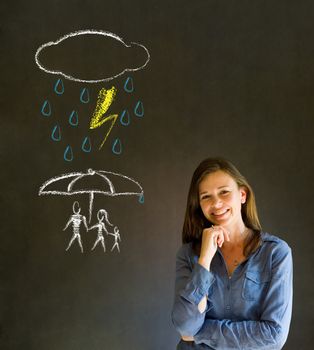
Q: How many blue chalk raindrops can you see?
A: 12